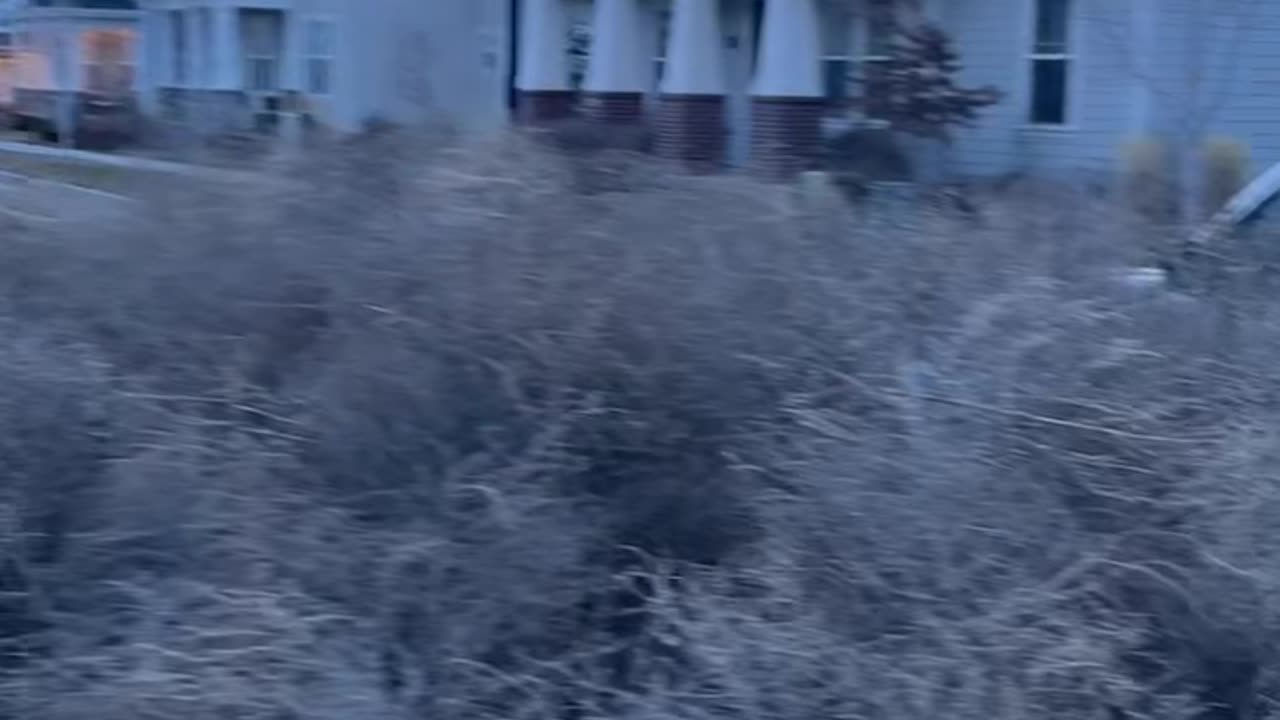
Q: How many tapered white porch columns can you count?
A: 4